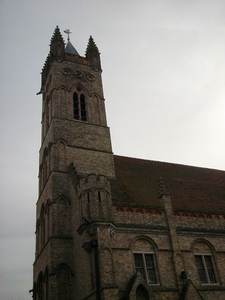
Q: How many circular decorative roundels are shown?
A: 3